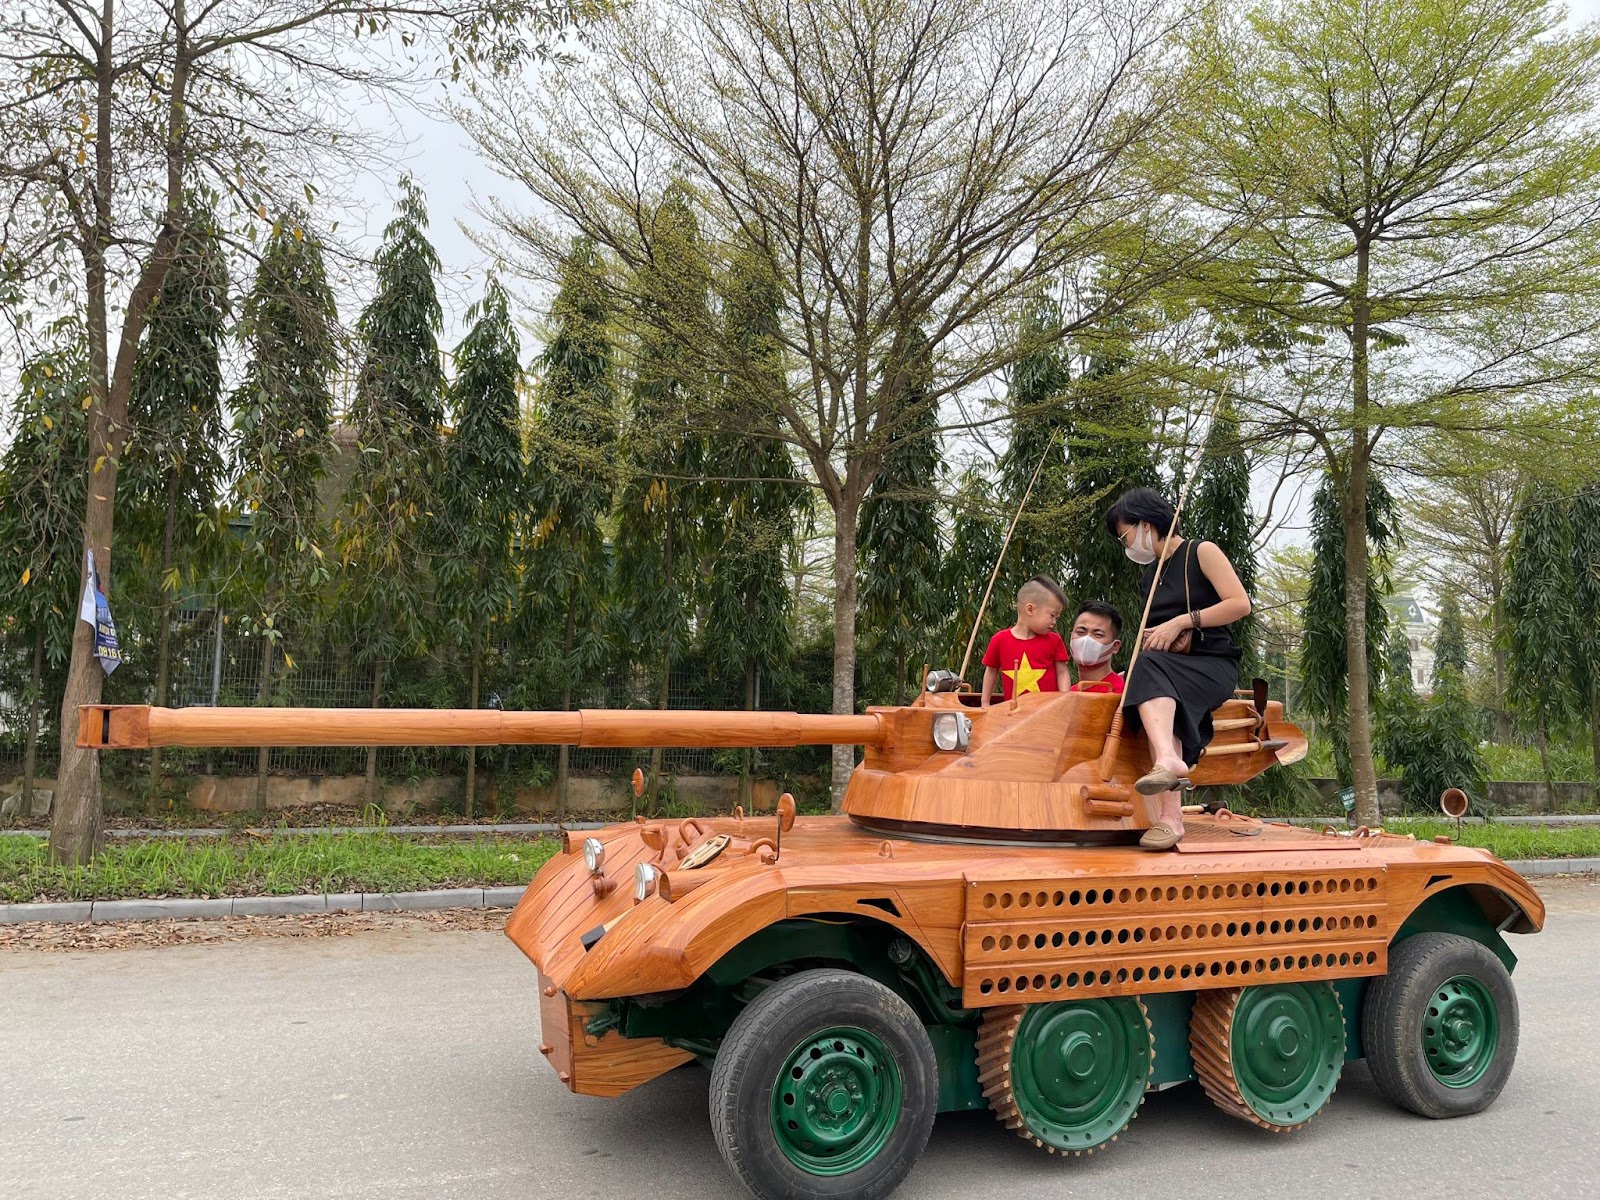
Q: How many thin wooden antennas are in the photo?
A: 2